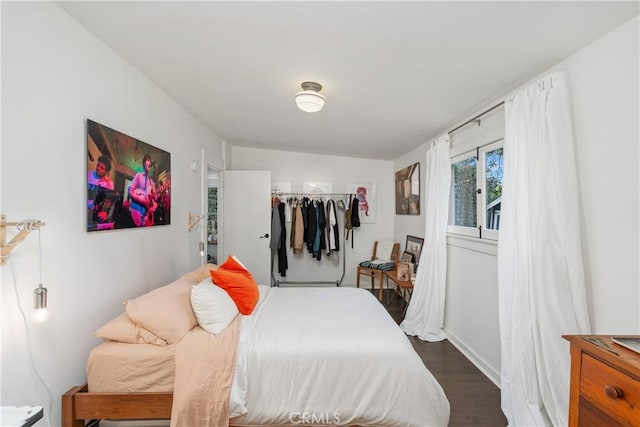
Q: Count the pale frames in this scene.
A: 3